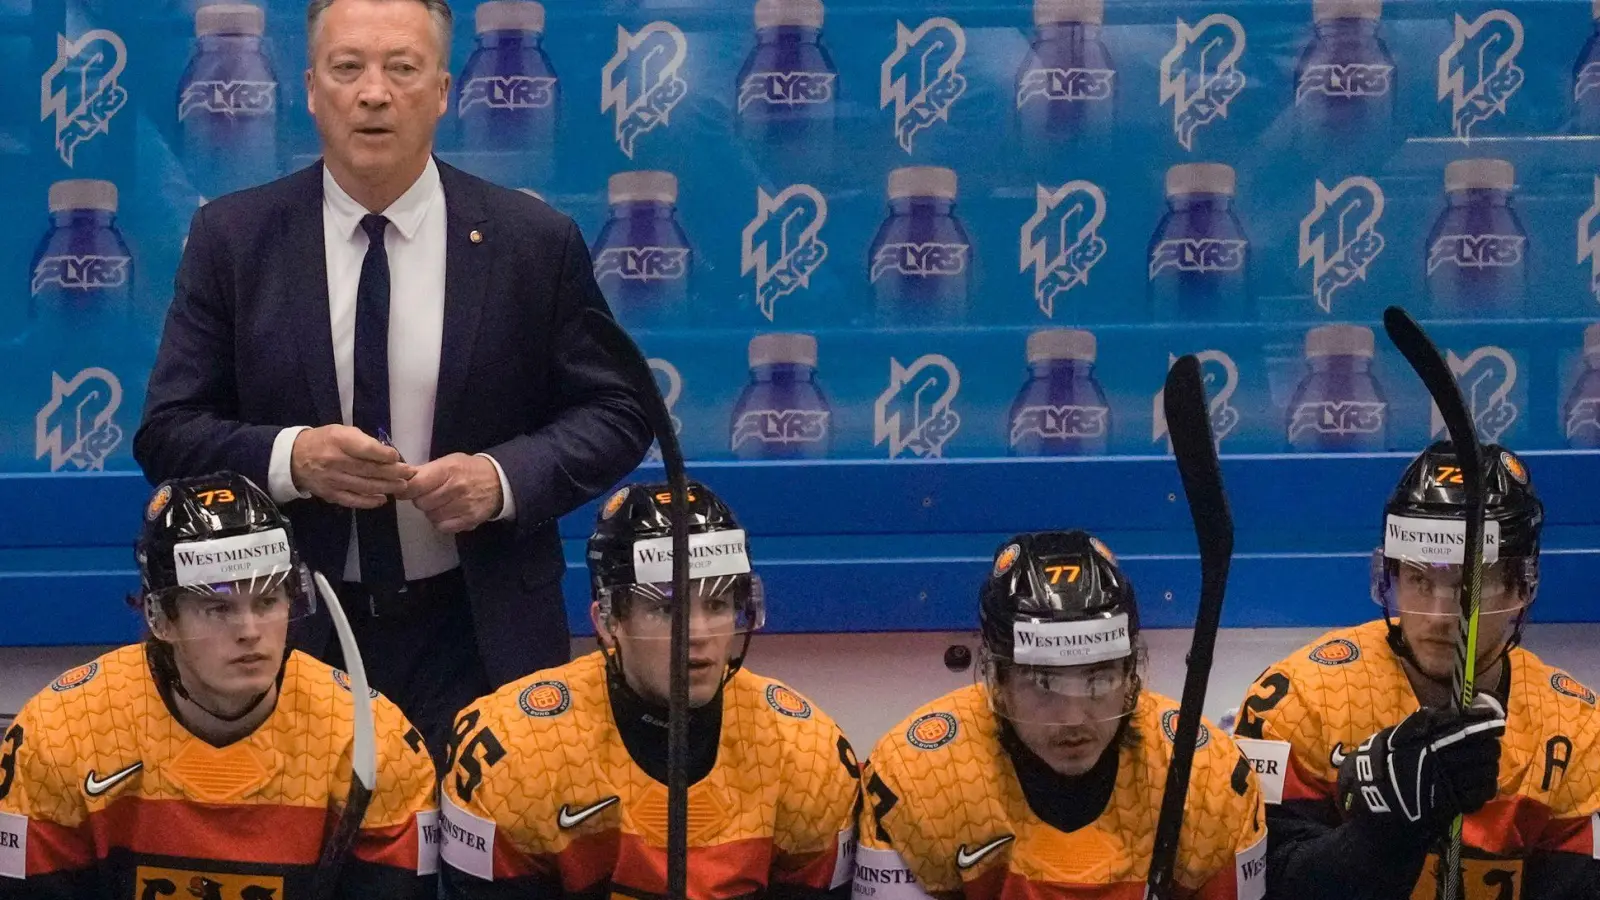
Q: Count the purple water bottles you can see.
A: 15